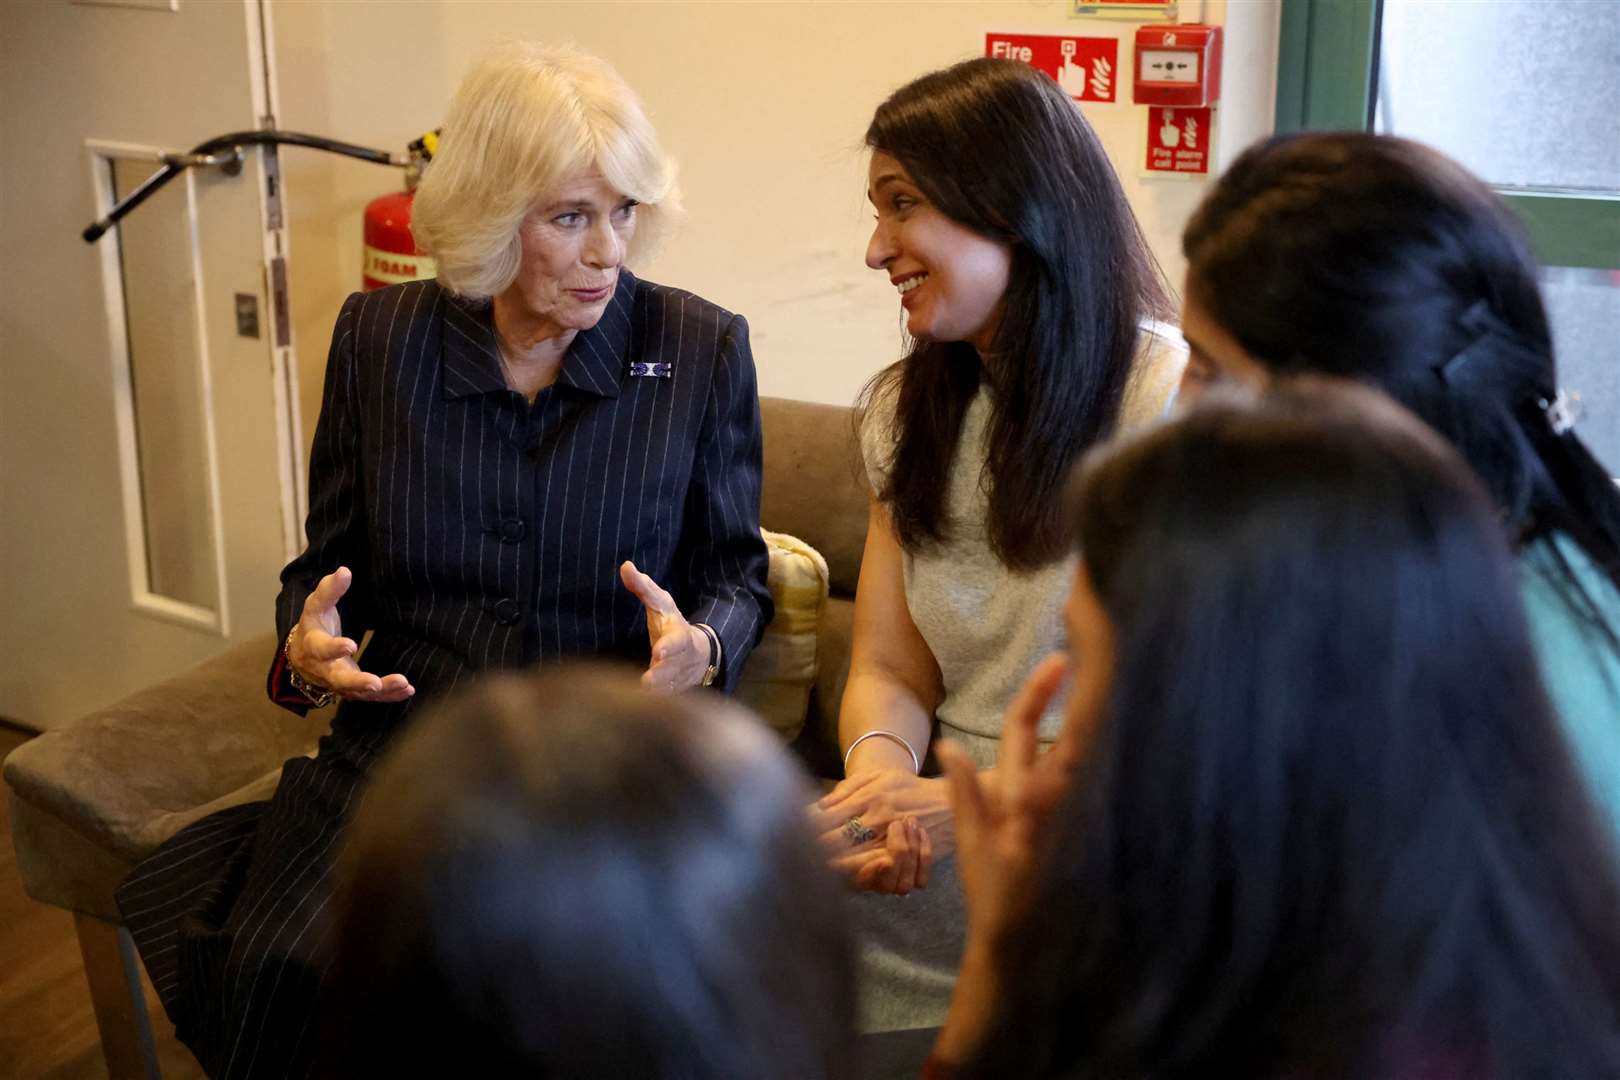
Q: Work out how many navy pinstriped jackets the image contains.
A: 1